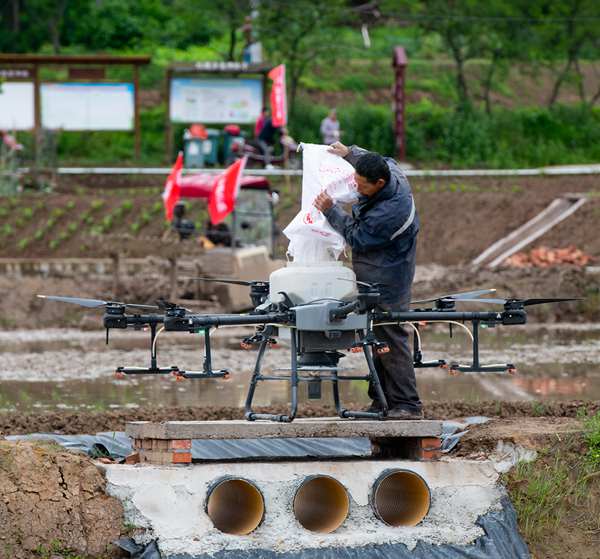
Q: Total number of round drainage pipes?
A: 3